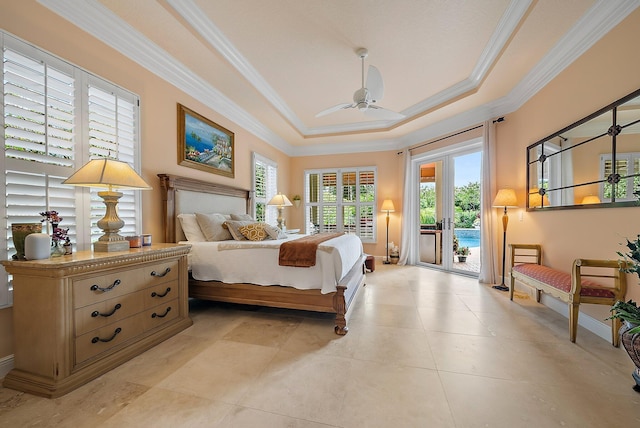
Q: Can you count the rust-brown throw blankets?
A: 1